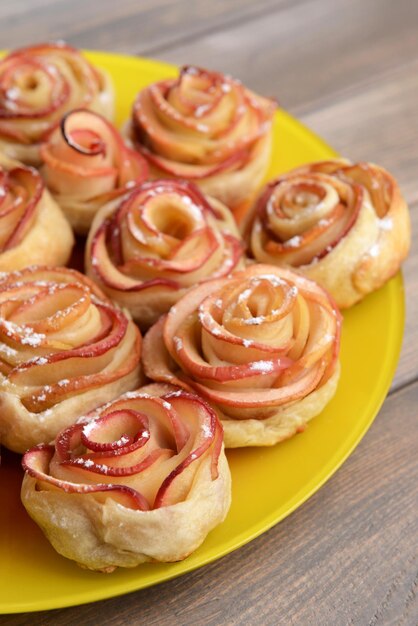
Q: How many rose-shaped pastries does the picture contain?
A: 9